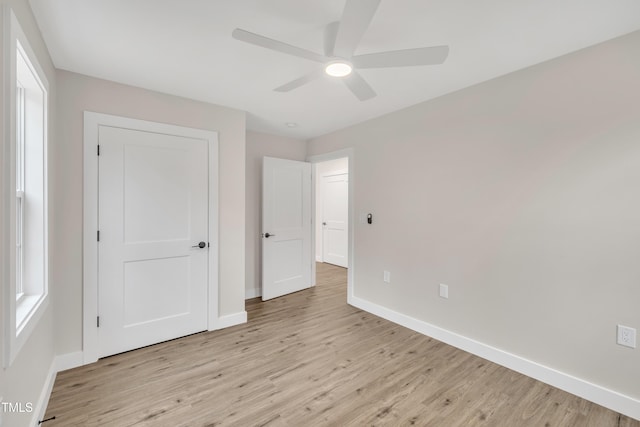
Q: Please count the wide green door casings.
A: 0